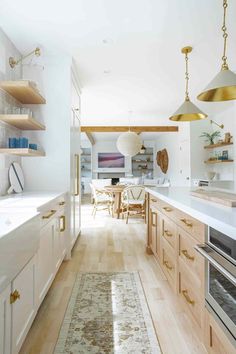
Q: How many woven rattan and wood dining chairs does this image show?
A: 2